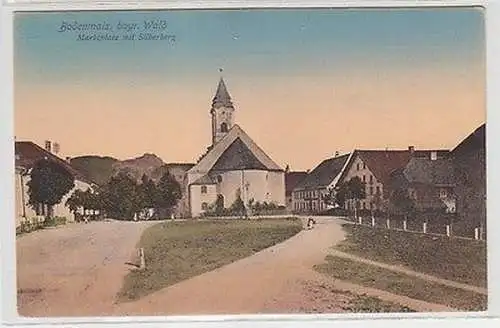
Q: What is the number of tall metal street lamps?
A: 0